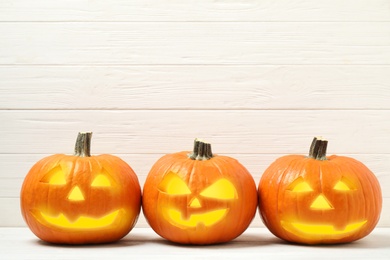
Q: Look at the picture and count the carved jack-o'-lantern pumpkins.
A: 3